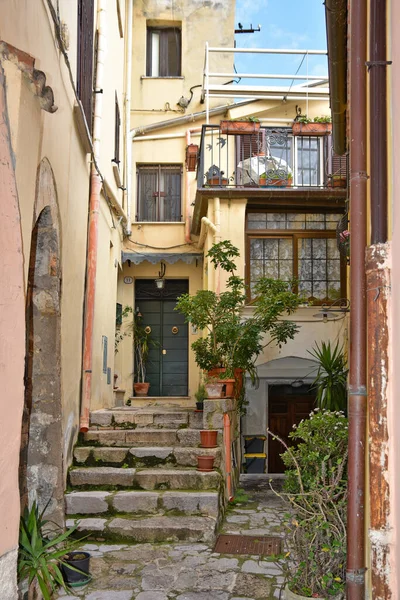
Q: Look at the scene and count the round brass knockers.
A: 2